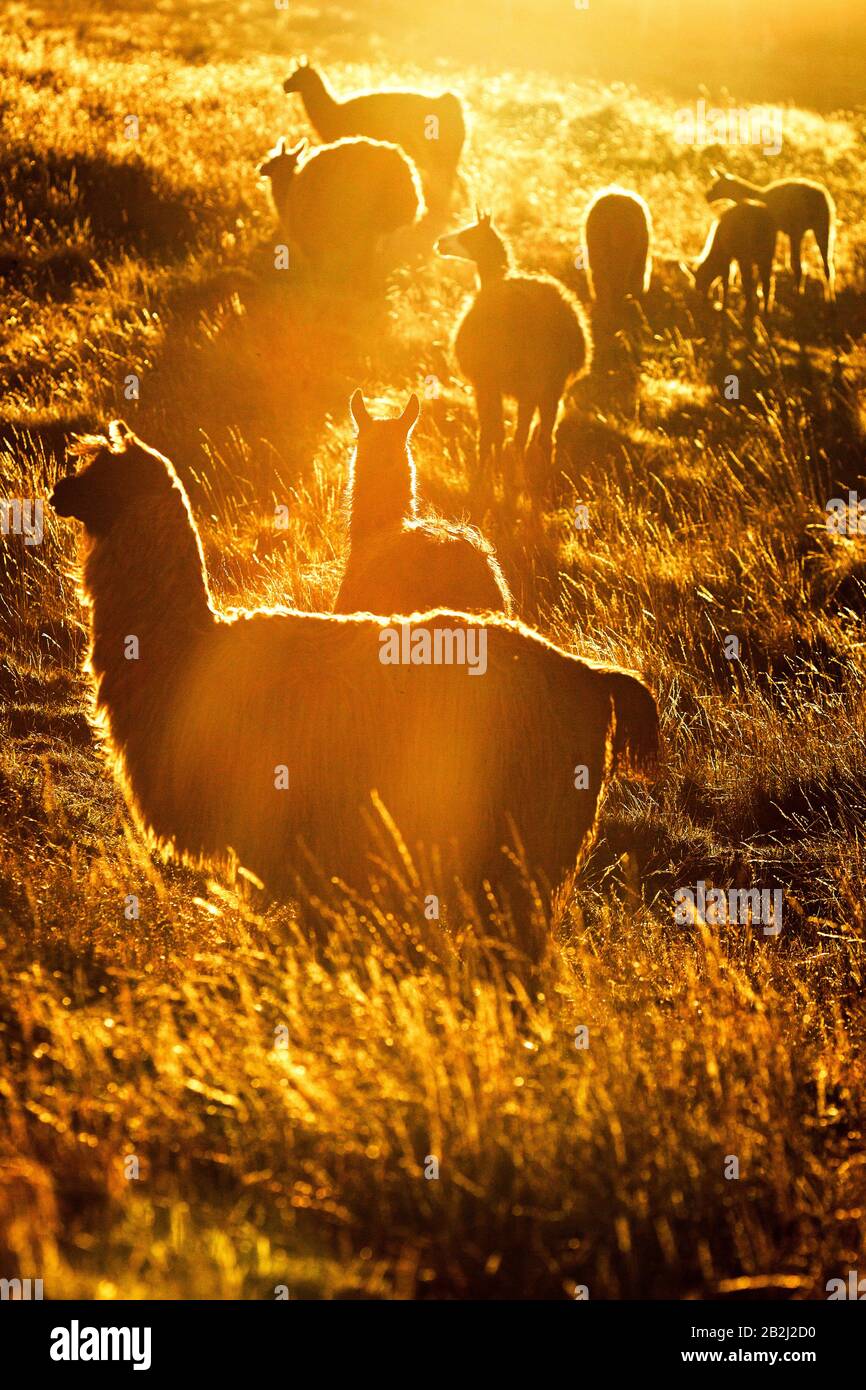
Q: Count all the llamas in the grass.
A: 8